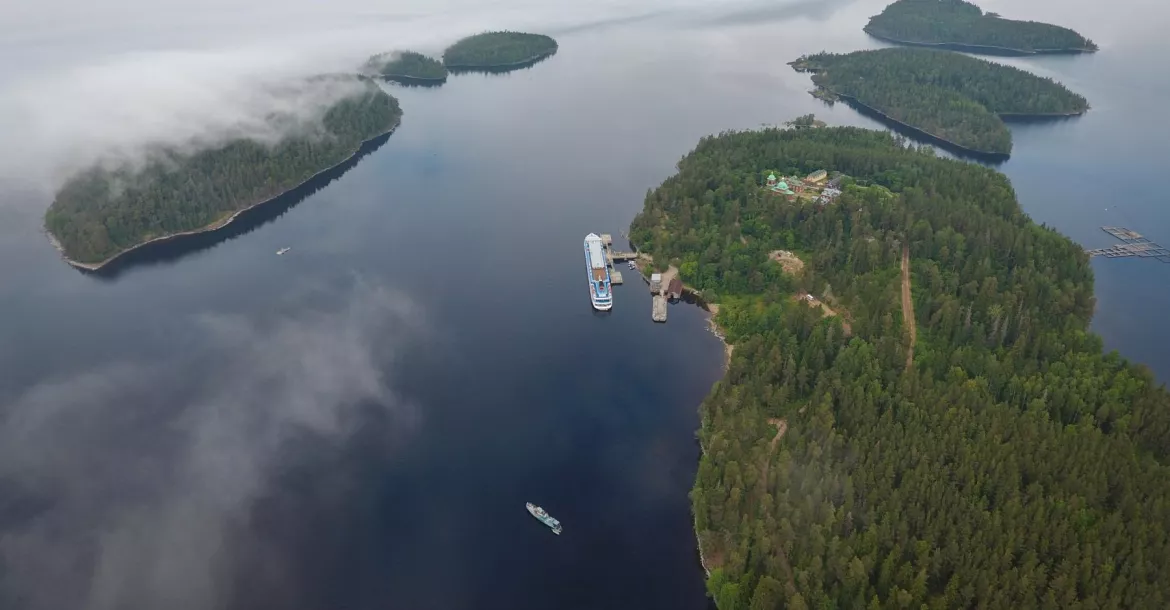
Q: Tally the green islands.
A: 6